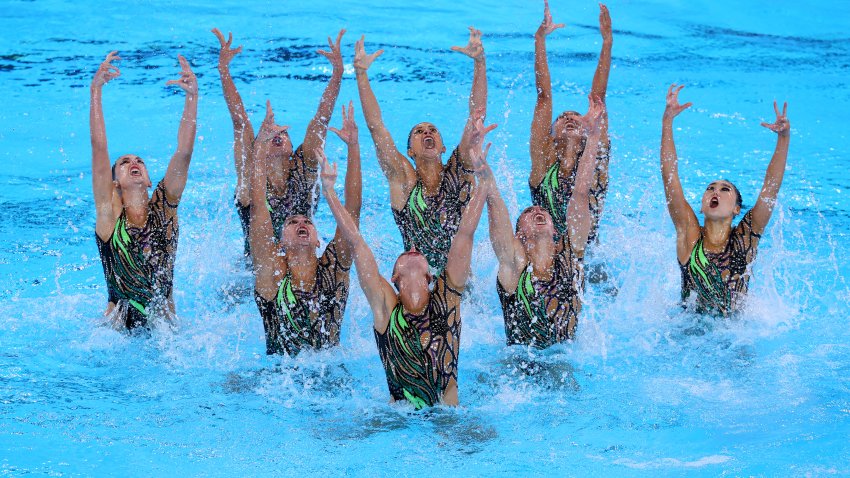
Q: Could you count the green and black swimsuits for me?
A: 8